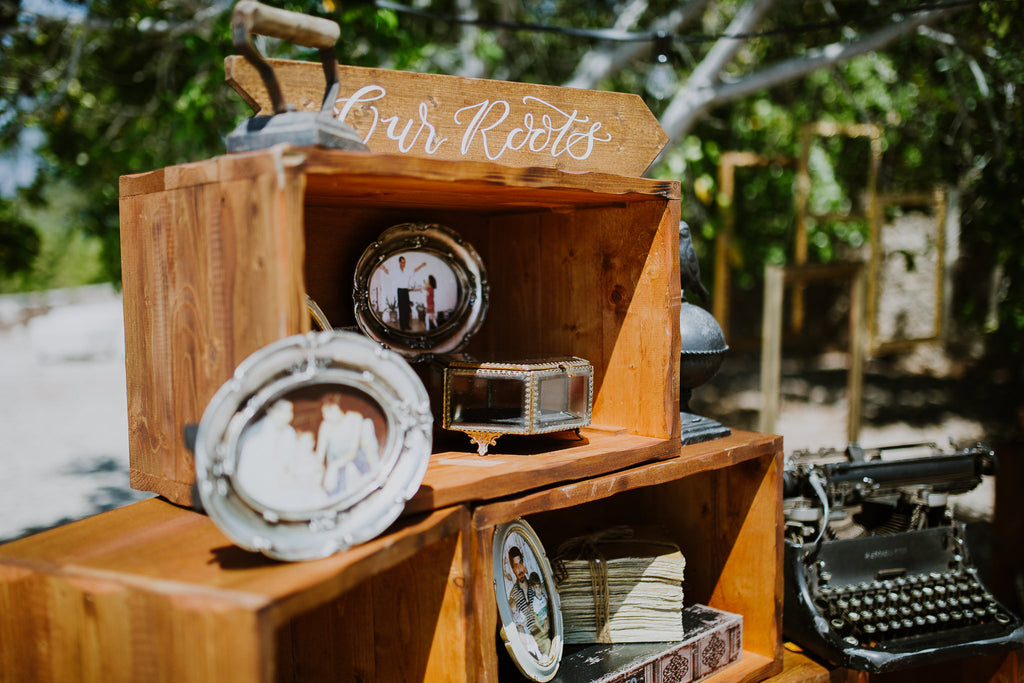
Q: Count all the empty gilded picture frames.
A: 4